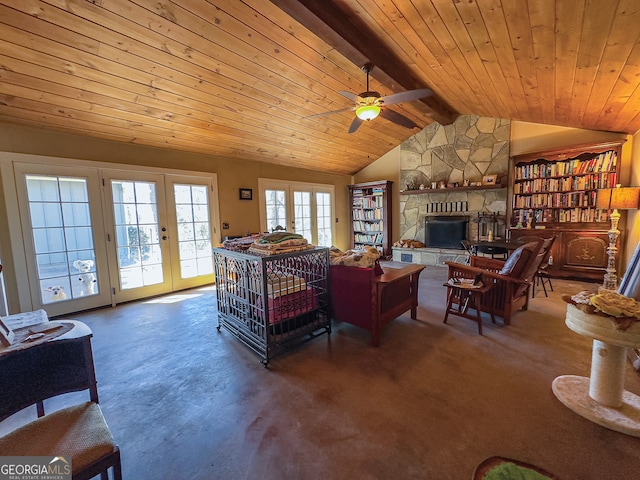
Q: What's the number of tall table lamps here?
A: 1